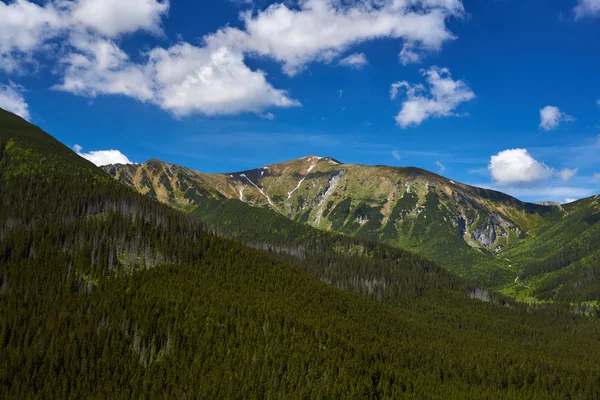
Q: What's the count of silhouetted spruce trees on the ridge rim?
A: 0